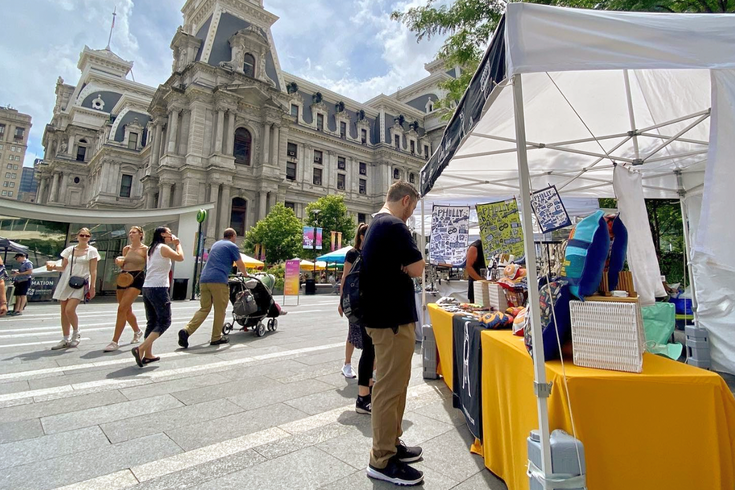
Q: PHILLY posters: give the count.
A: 3